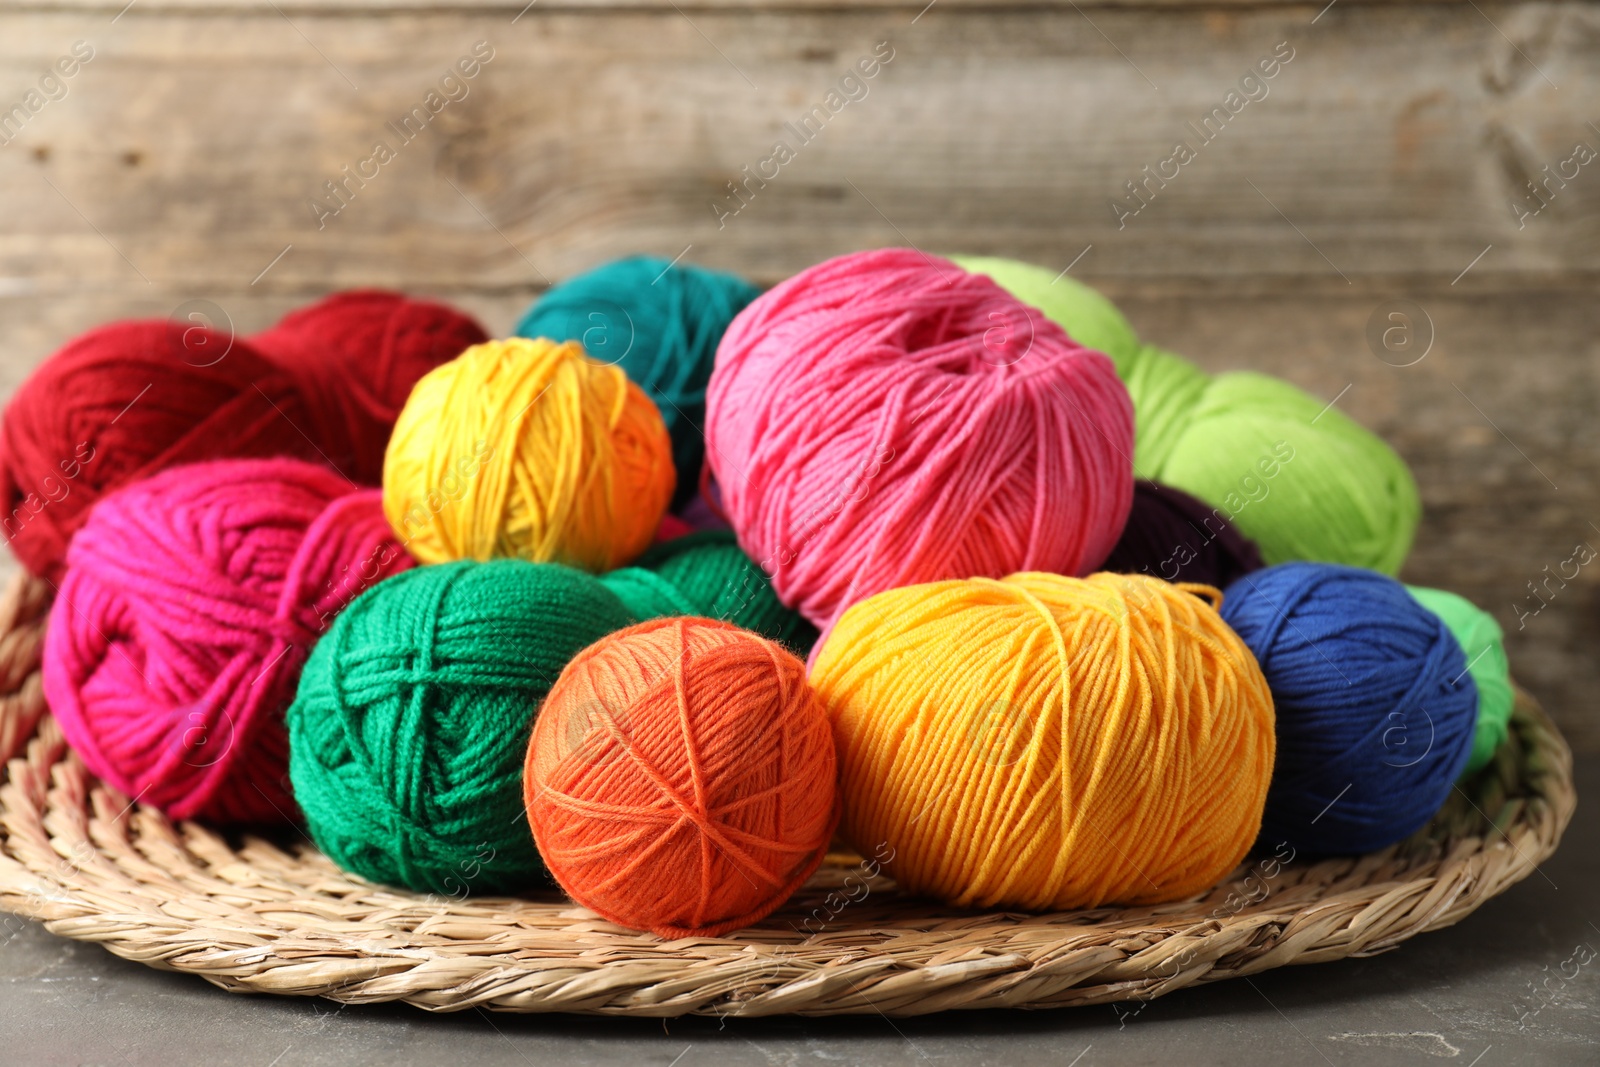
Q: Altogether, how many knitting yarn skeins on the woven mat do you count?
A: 12